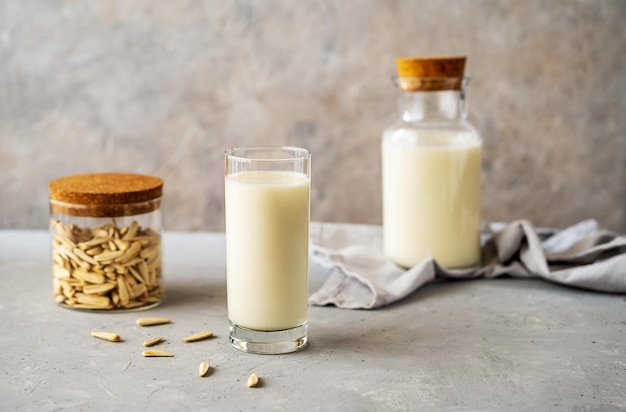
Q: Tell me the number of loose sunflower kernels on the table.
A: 7